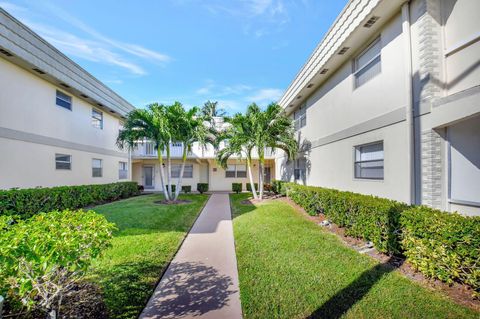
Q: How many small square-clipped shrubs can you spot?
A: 5